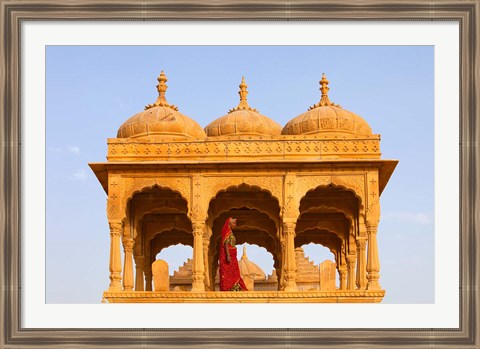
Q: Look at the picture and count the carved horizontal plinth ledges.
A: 1